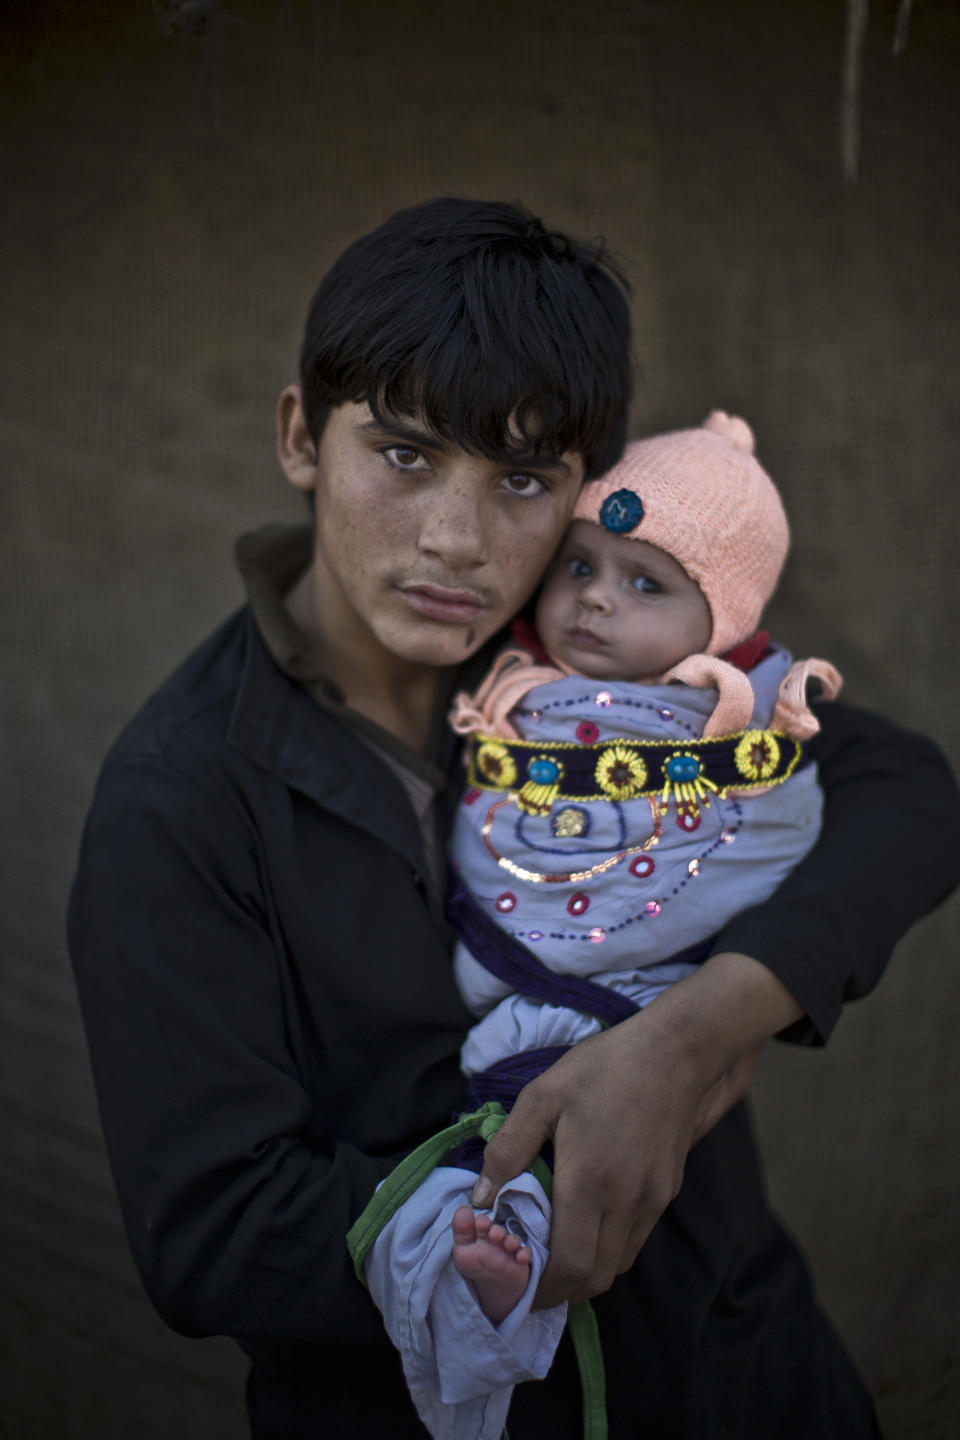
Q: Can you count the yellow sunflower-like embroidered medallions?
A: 3